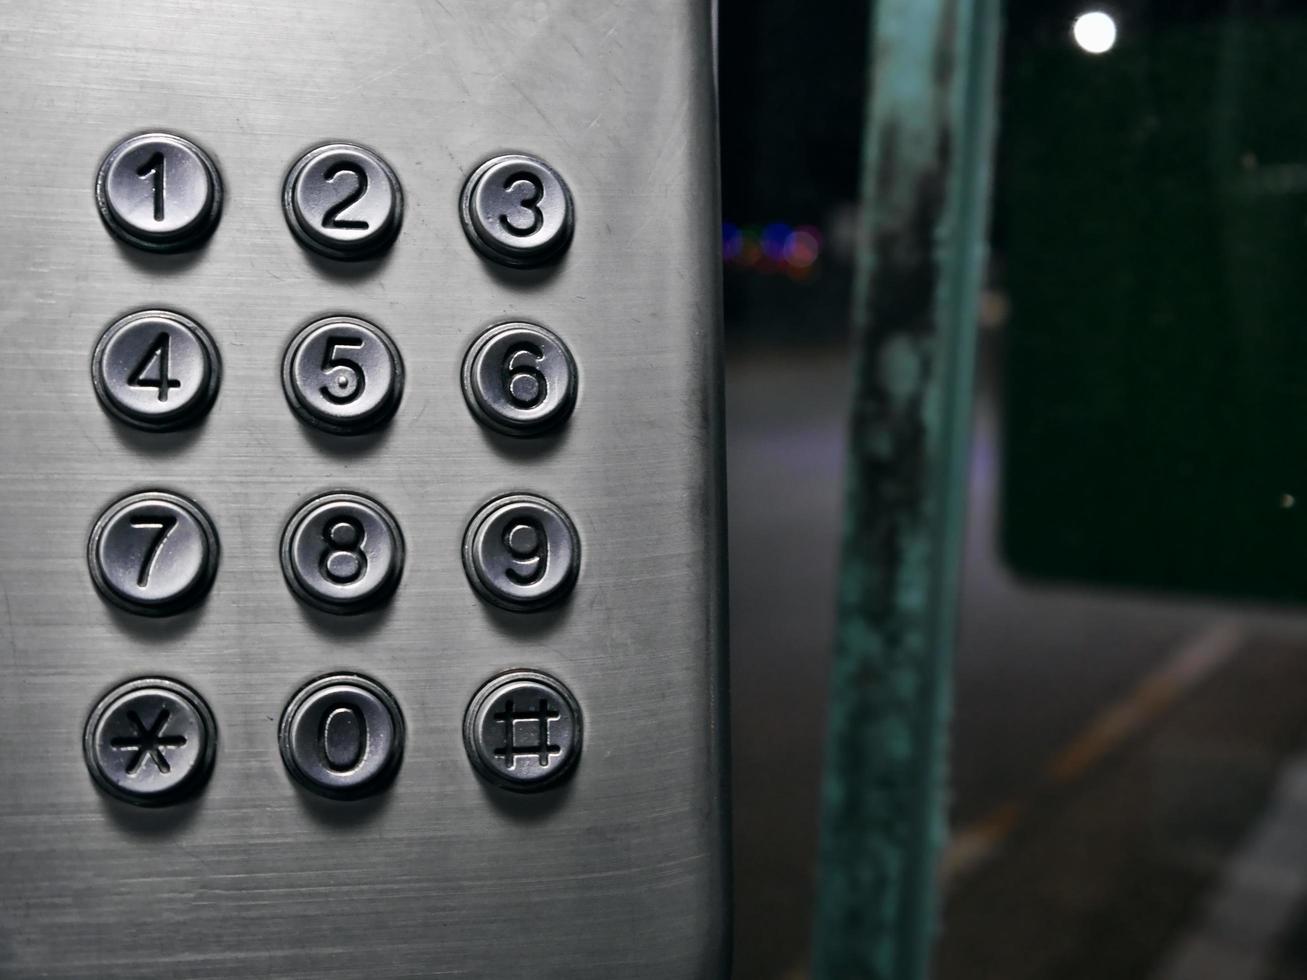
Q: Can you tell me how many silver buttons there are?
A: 12